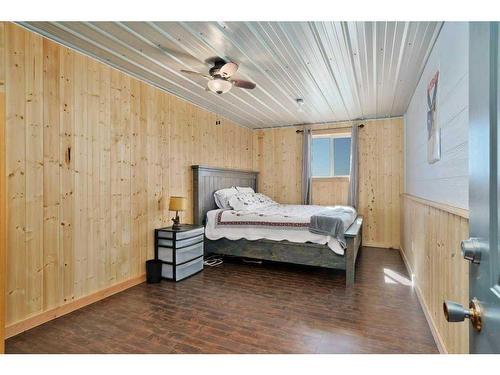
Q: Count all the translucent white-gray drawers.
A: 4